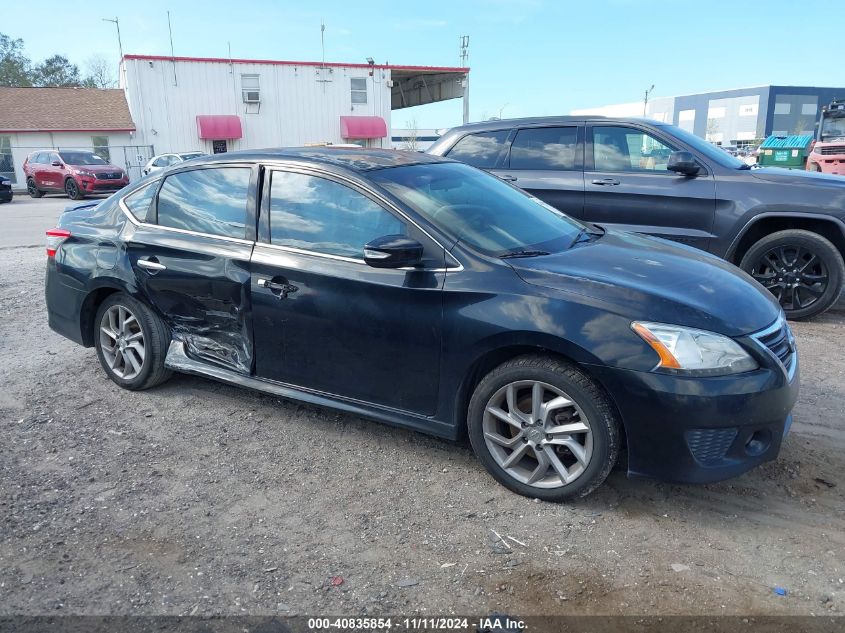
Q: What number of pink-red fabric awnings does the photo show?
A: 2